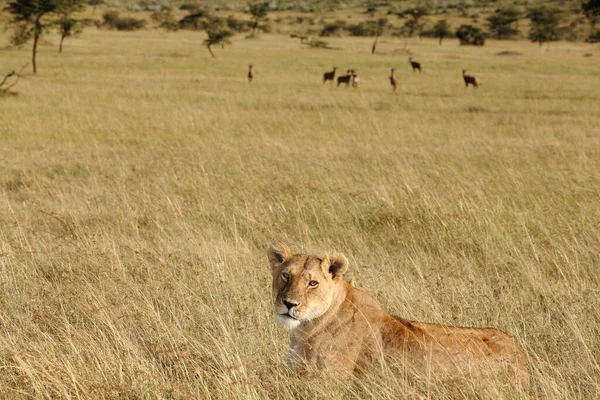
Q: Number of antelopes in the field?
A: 7